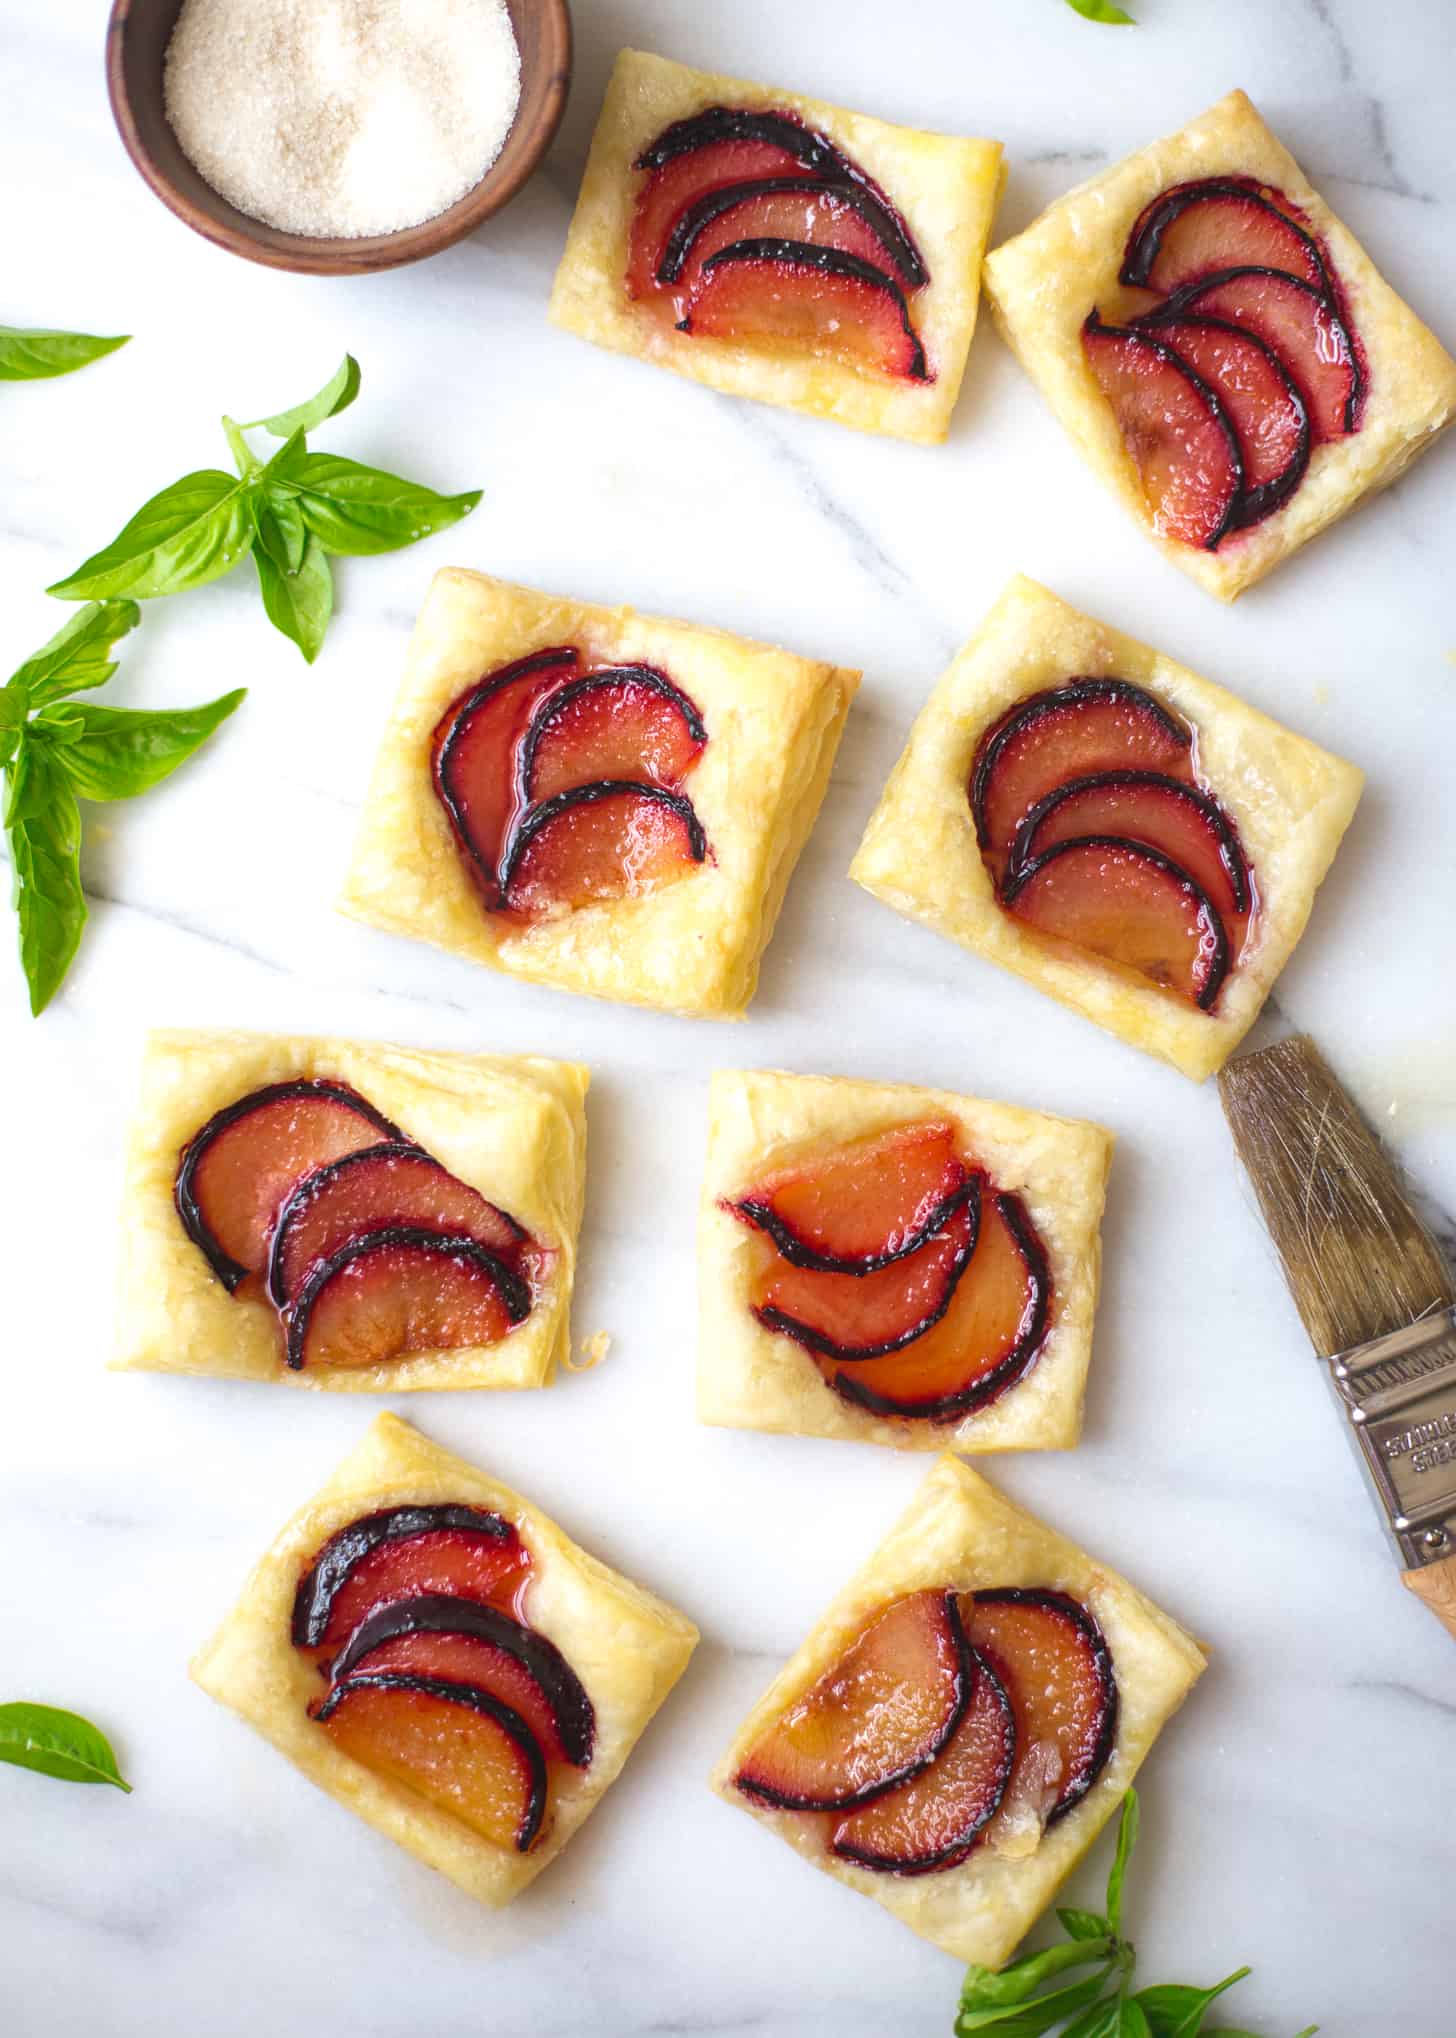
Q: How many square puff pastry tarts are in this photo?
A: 8